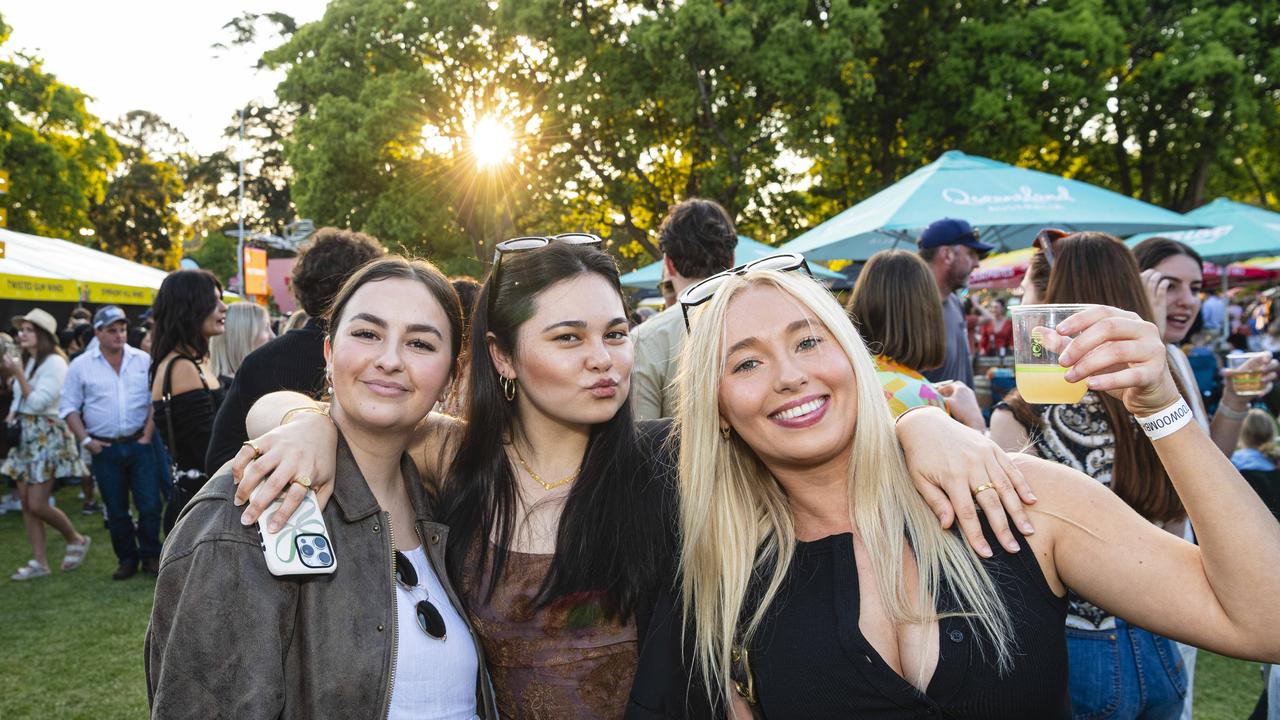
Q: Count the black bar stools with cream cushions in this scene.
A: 0